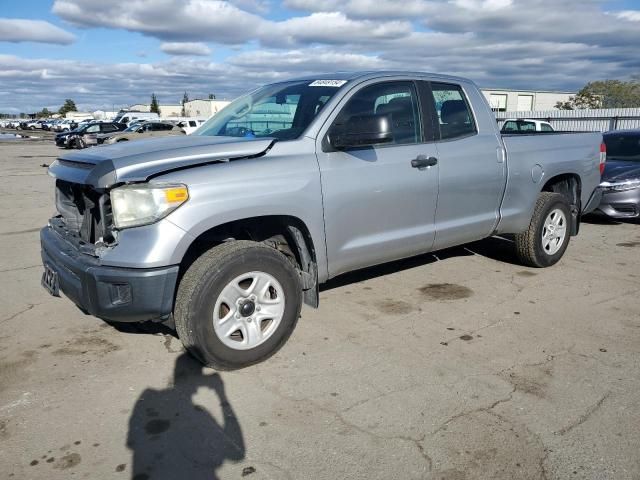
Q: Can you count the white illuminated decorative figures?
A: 0